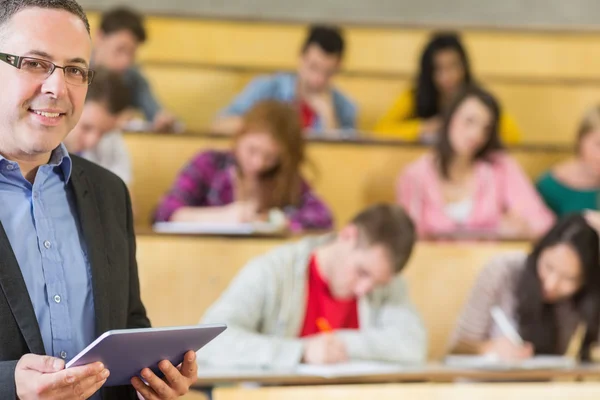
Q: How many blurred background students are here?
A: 9